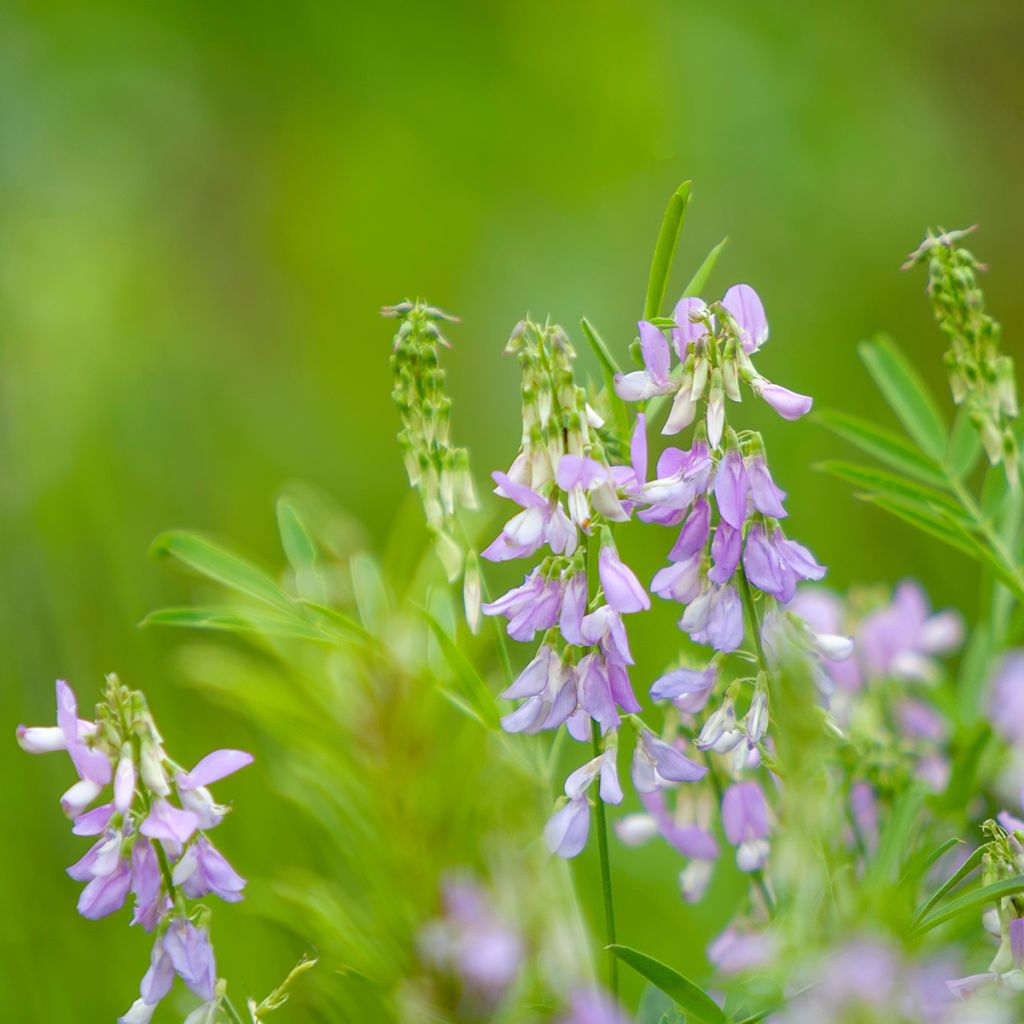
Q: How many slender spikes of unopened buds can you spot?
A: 2